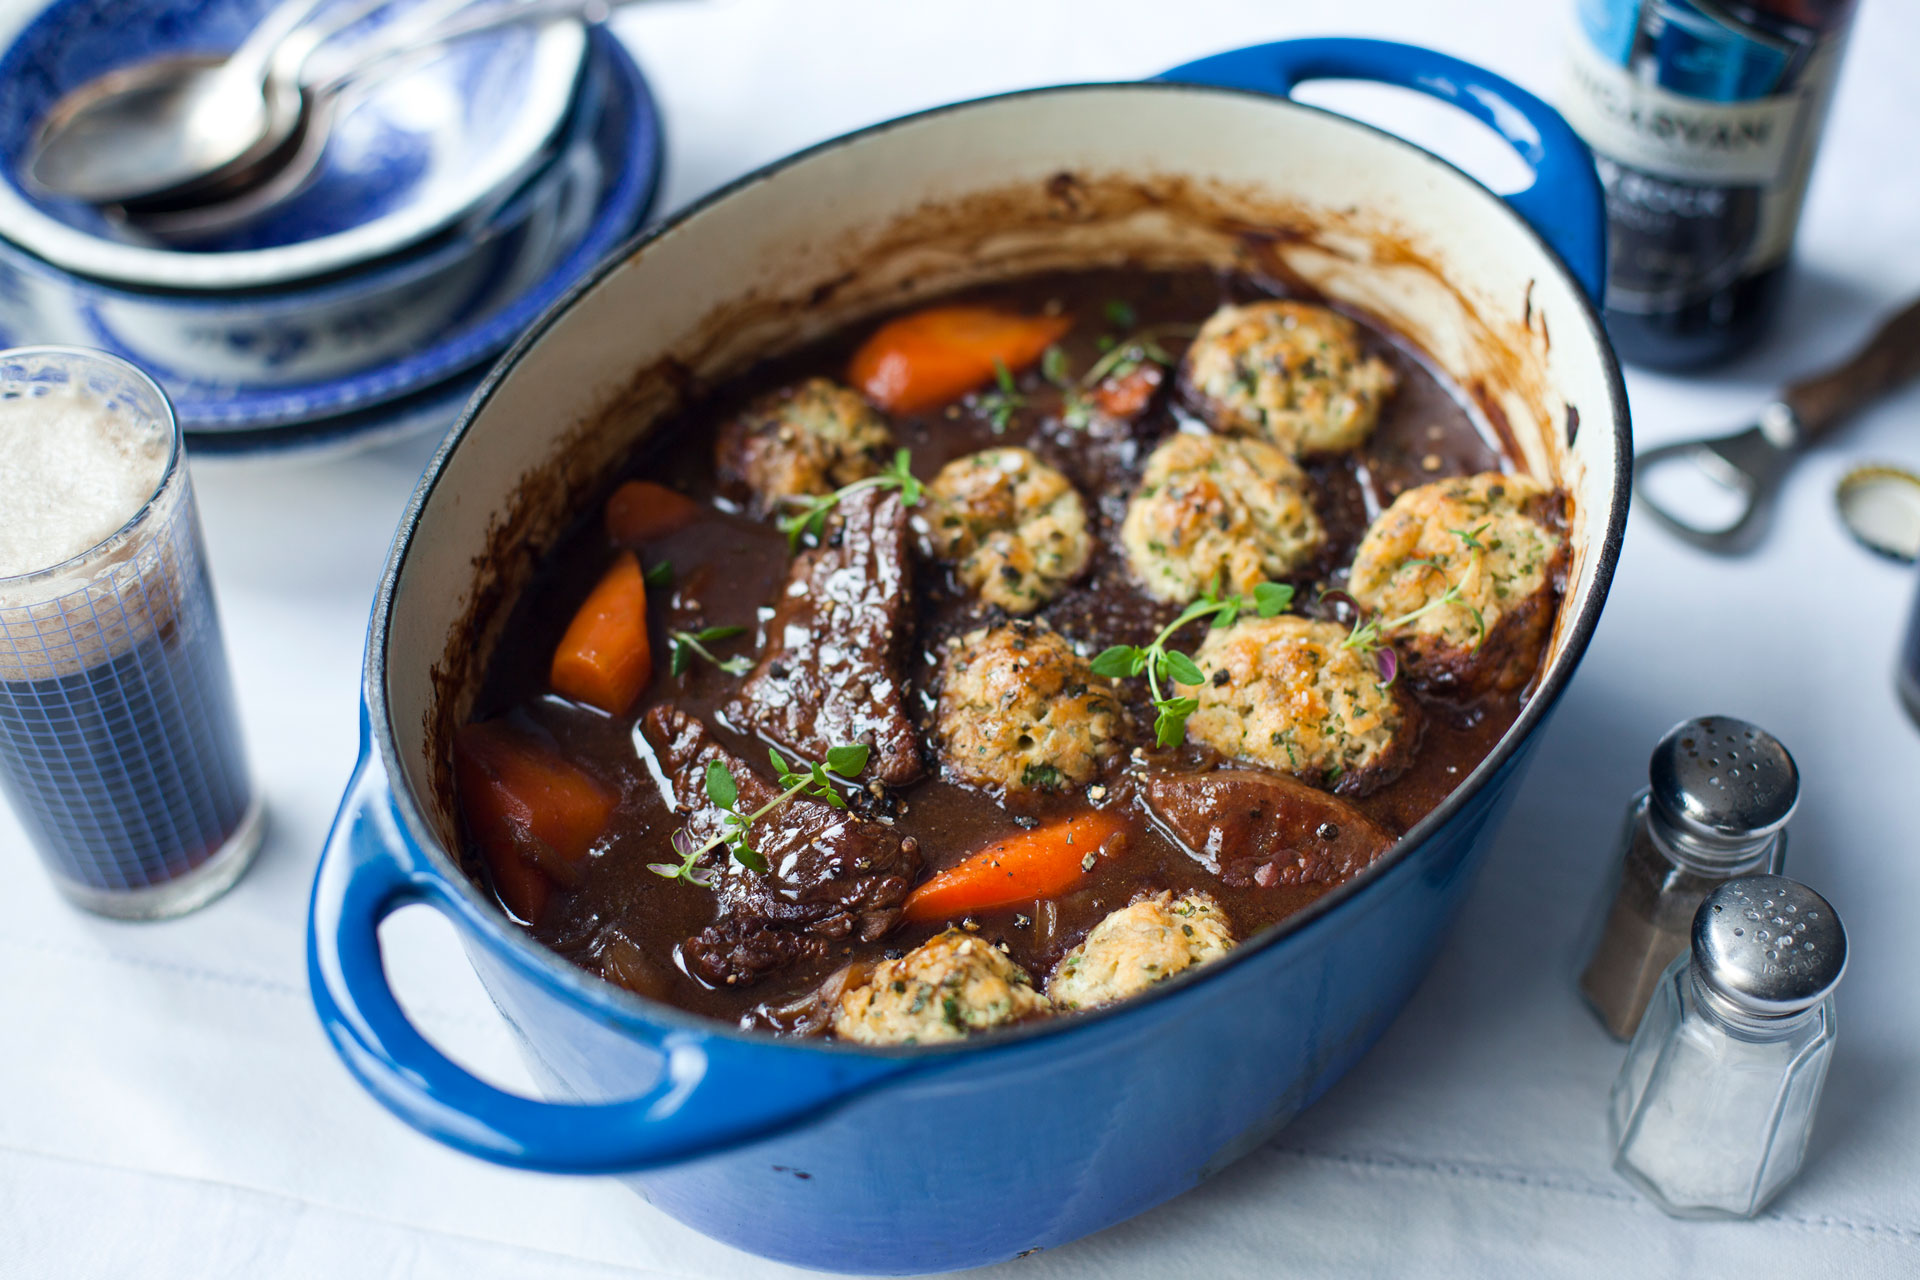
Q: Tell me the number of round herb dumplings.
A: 9